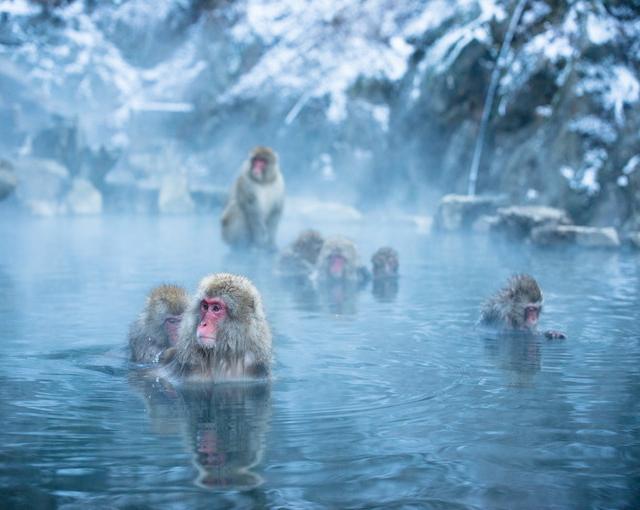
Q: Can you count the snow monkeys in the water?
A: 6